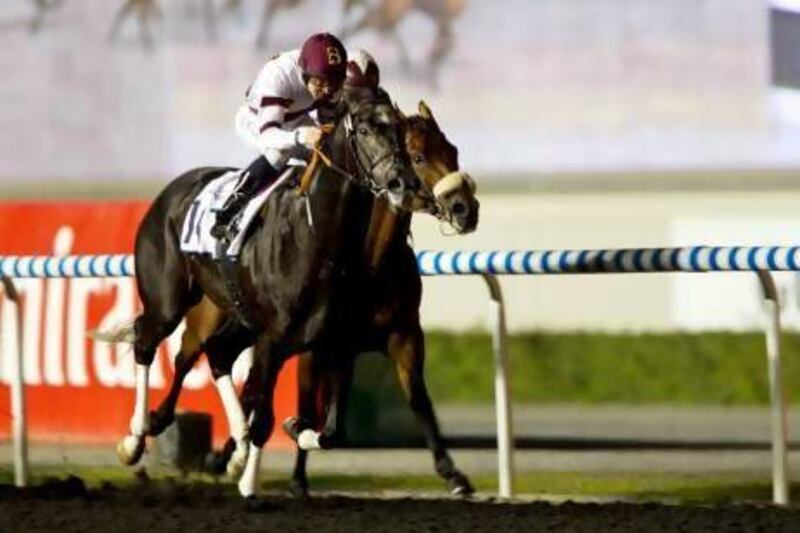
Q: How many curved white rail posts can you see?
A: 3